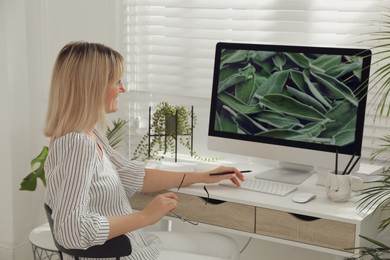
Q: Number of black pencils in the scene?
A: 4